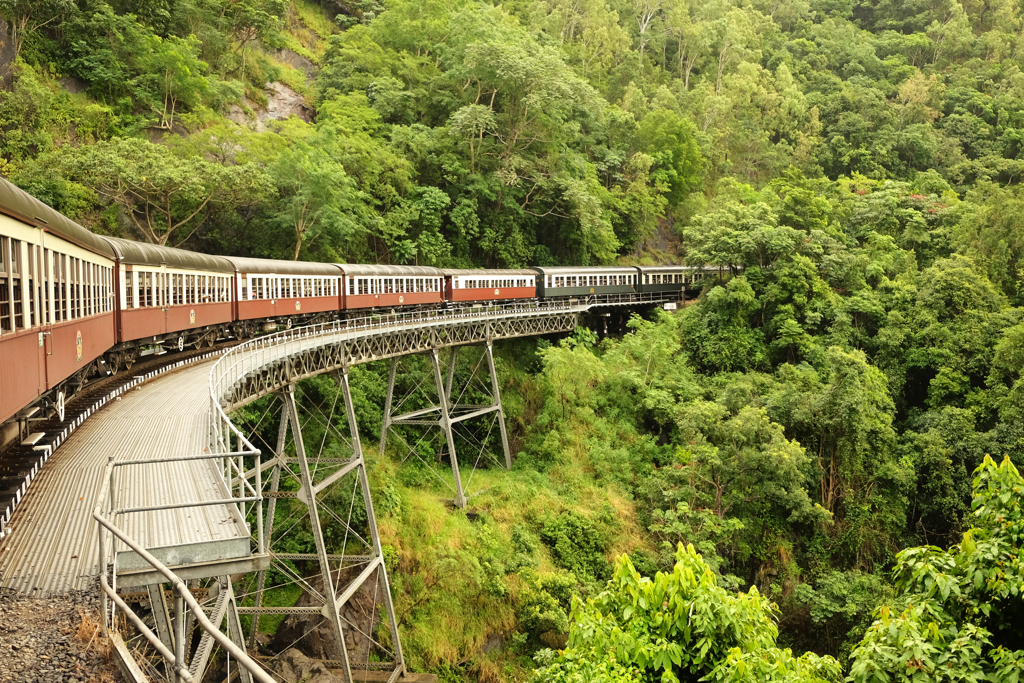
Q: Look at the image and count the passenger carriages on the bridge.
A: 7